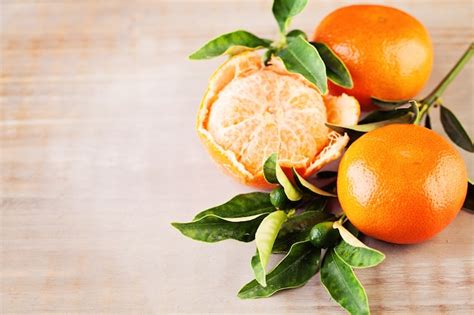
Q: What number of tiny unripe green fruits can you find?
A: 2